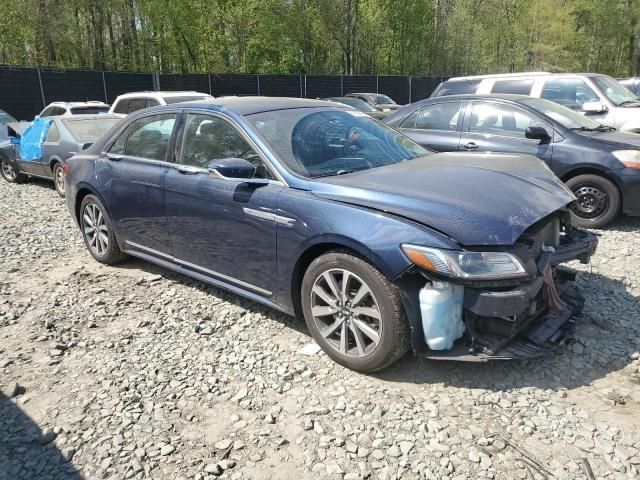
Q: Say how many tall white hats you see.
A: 0